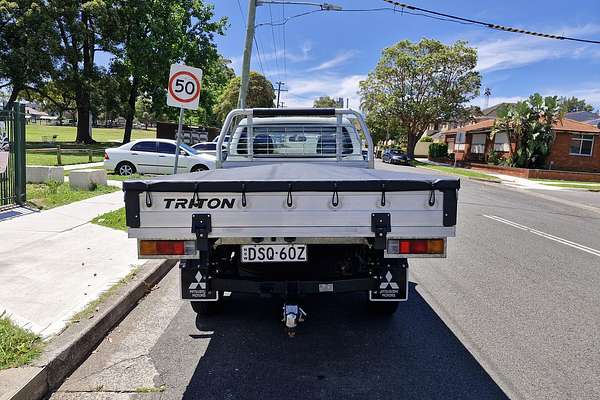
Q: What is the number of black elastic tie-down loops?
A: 7